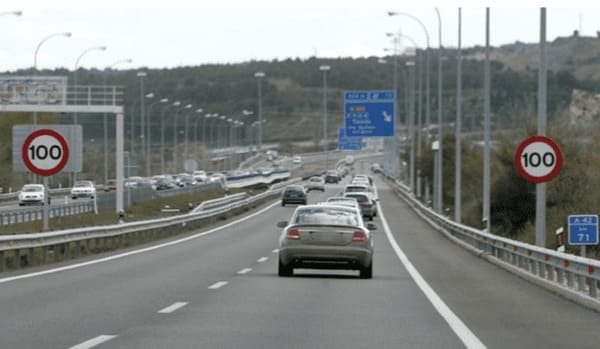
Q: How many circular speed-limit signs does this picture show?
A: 2